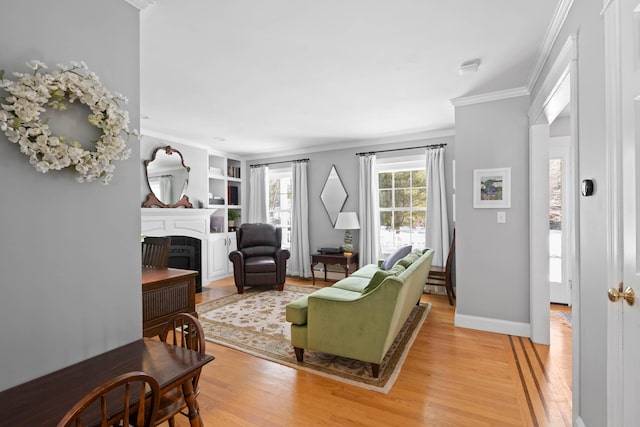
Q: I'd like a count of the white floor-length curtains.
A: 4